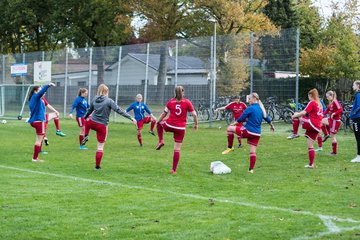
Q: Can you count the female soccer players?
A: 11